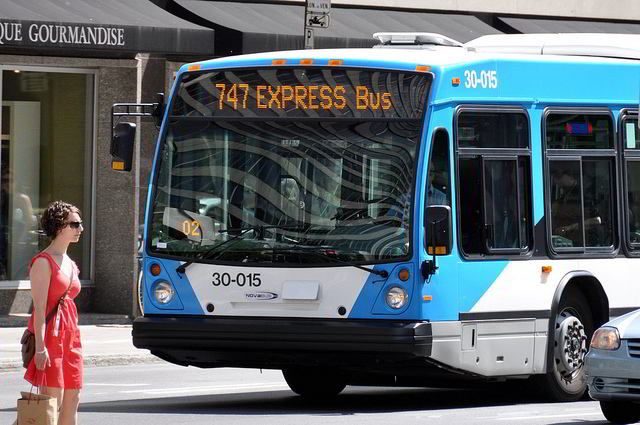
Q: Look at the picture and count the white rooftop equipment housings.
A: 2